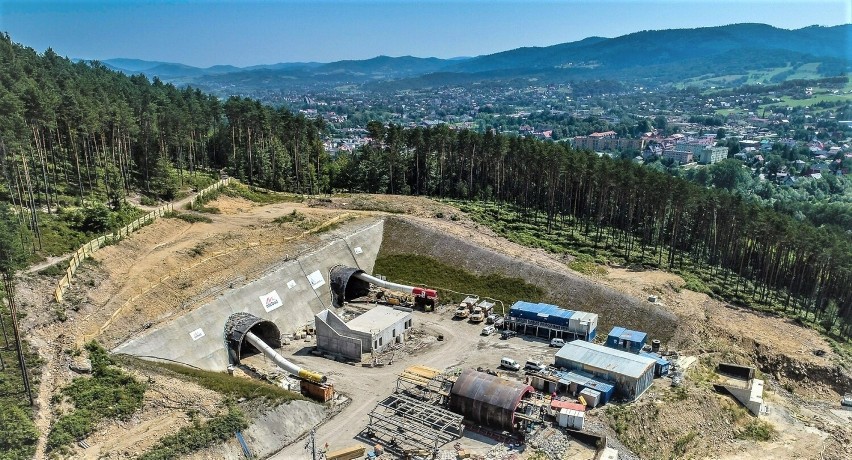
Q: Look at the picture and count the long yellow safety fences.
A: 2